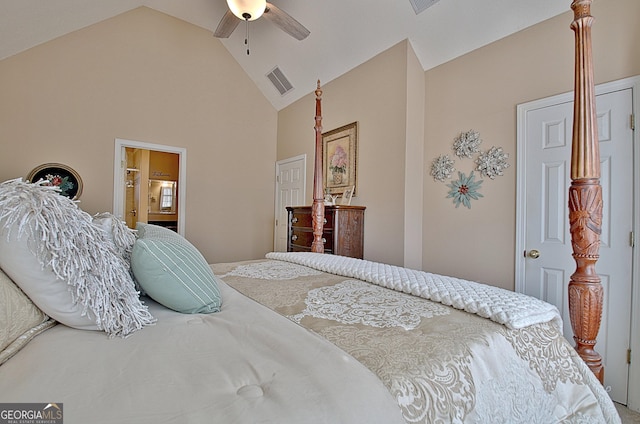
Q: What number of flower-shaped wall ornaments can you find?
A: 4